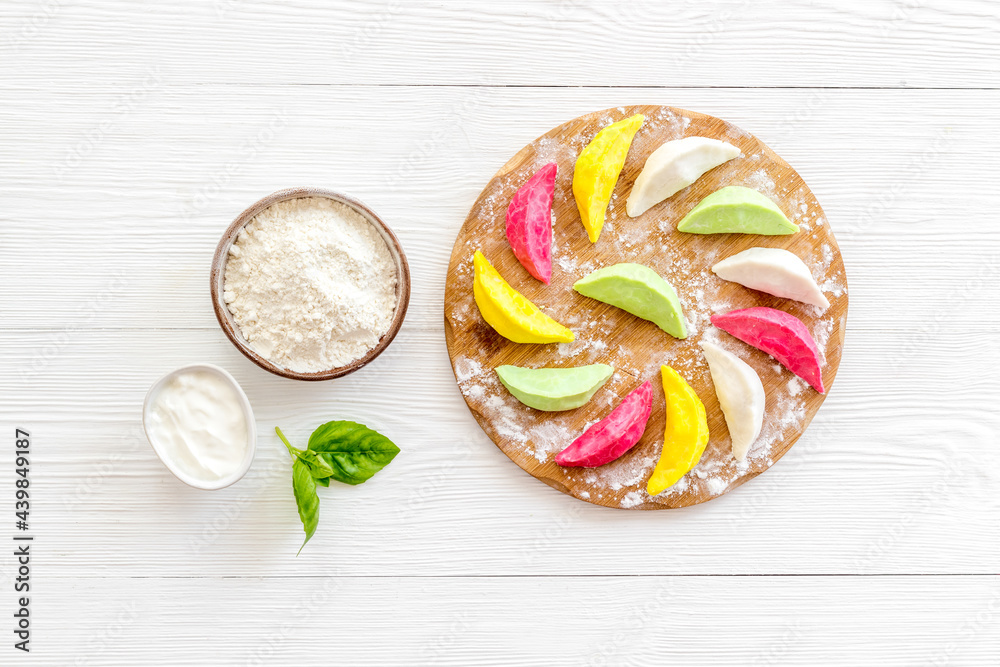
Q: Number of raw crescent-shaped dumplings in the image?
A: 12